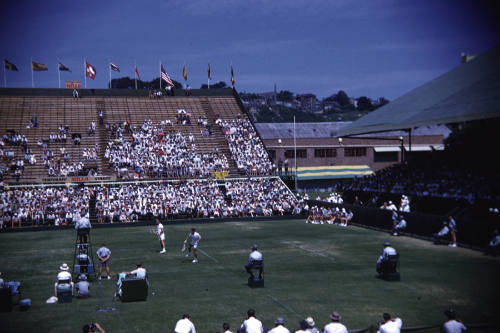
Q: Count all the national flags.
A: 10